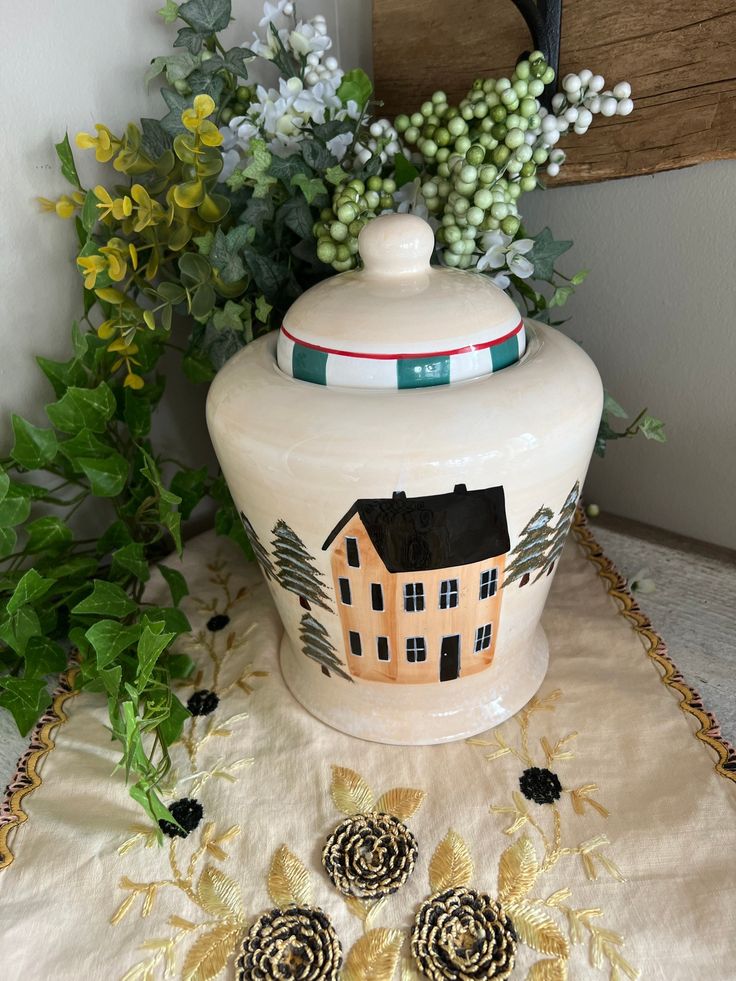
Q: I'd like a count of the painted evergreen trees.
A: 5